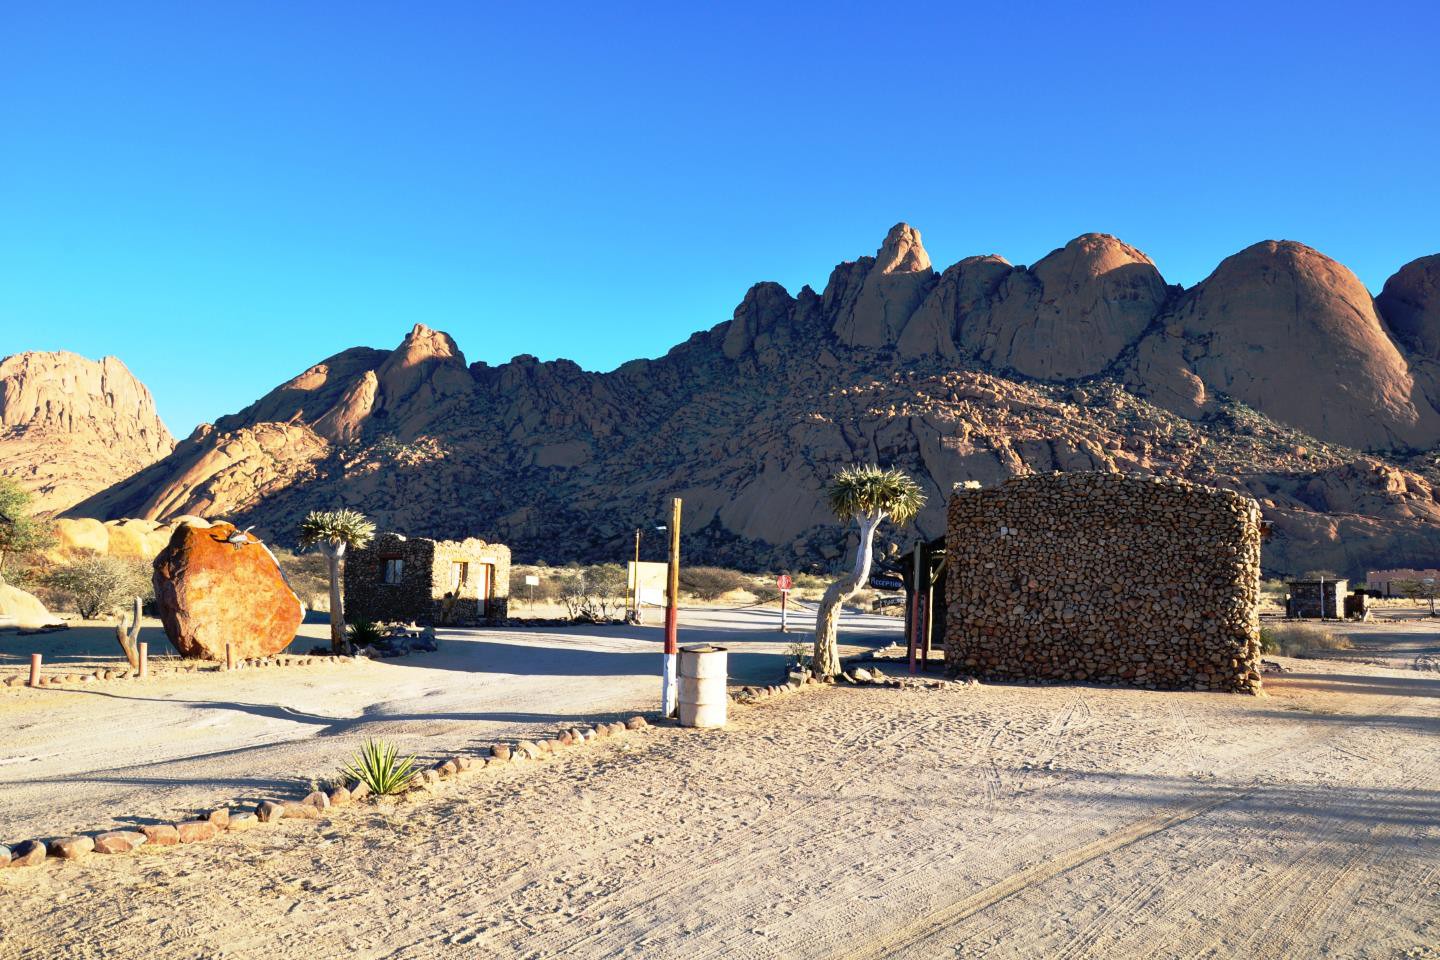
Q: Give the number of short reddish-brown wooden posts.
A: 3